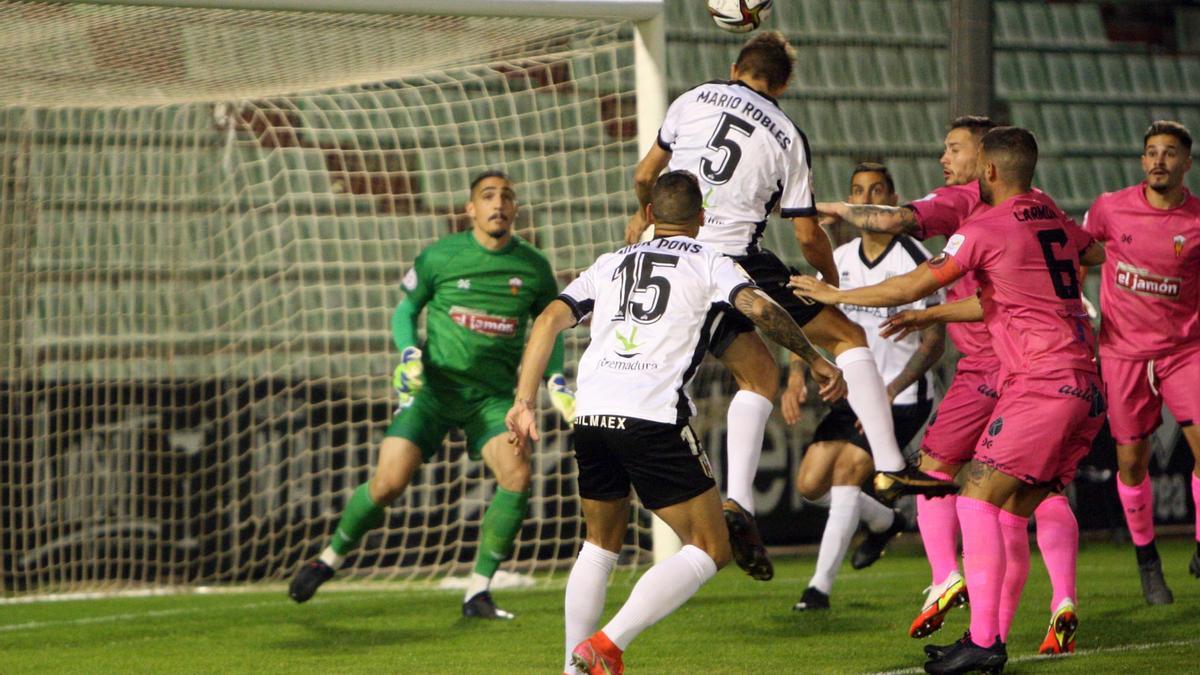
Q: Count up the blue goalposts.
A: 0